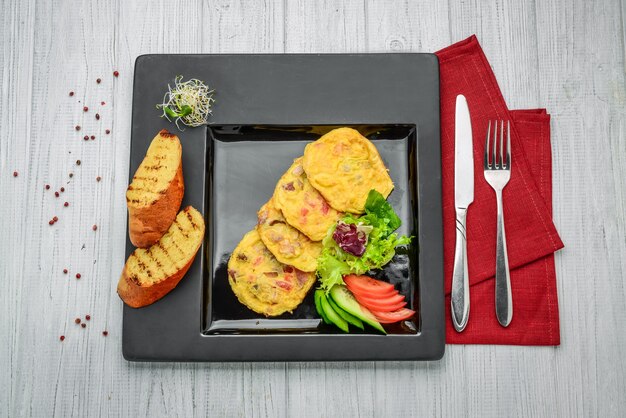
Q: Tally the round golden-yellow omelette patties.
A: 4